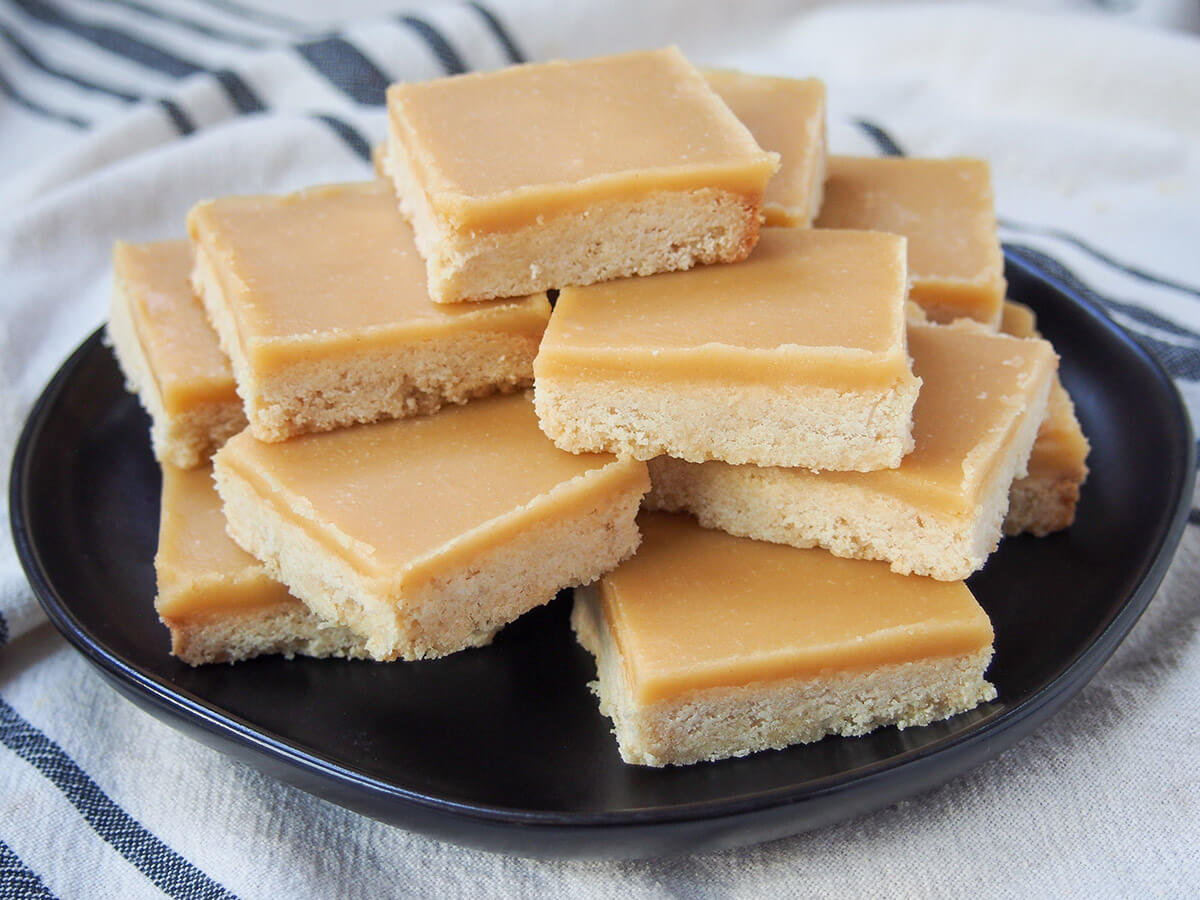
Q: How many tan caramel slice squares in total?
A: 11